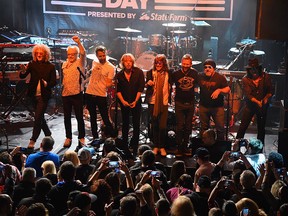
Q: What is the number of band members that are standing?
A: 8